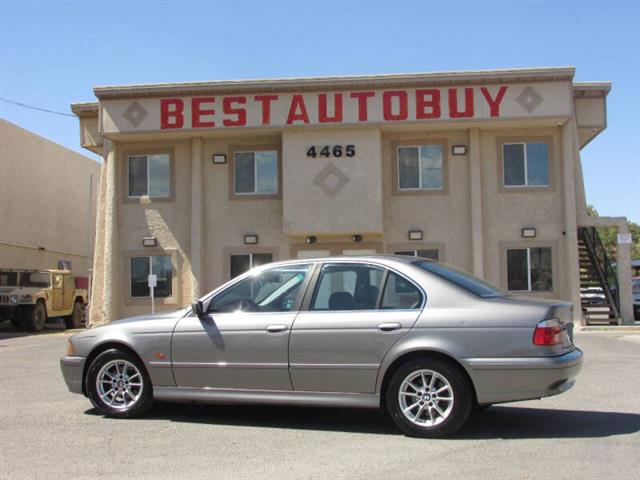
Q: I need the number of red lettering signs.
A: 1